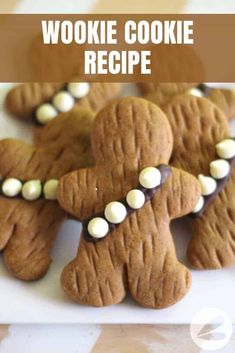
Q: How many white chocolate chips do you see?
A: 15